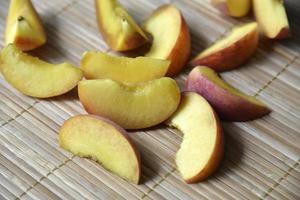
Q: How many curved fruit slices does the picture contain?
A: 12